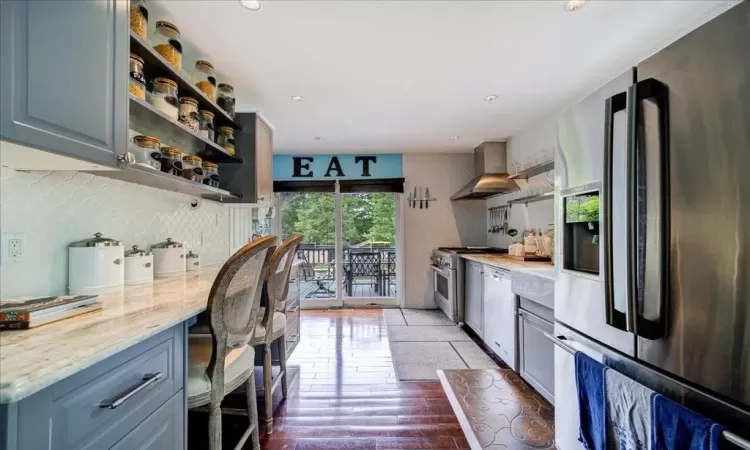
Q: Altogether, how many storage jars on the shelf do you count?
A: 13